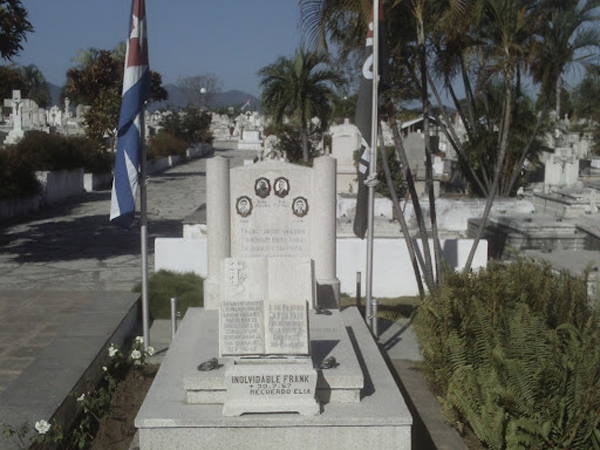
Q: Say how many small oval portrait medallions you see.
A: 4